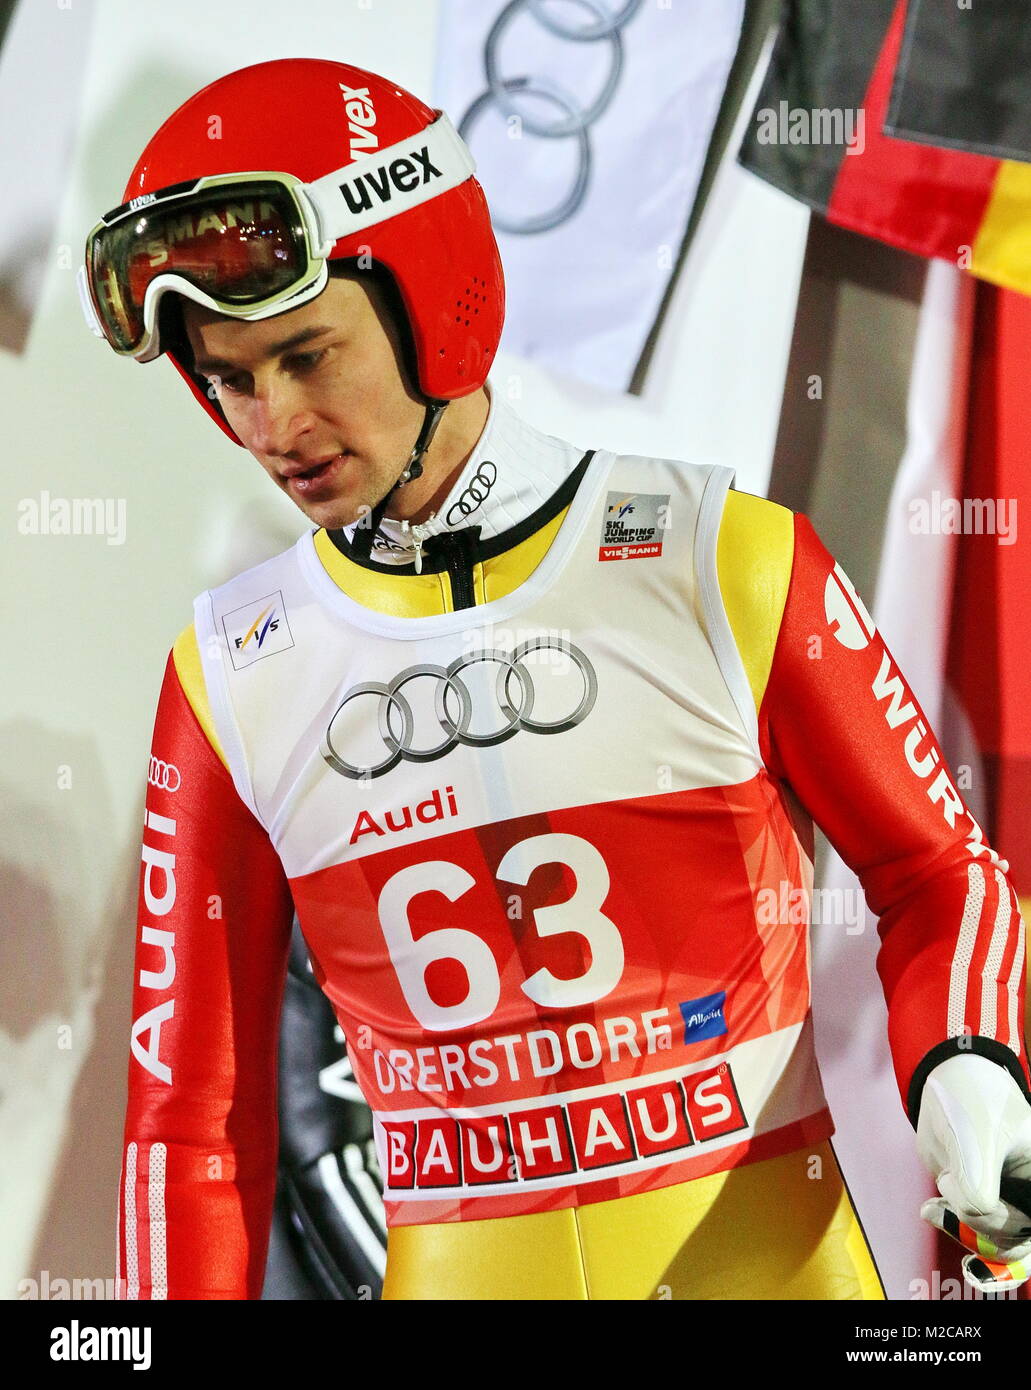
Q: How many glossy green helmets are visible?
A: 0